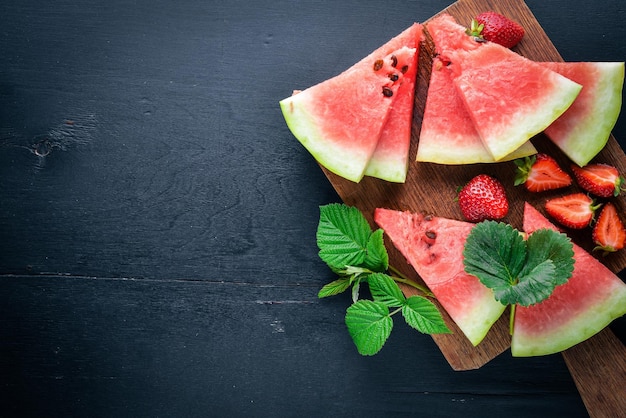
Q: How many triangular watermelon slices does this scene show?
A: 7